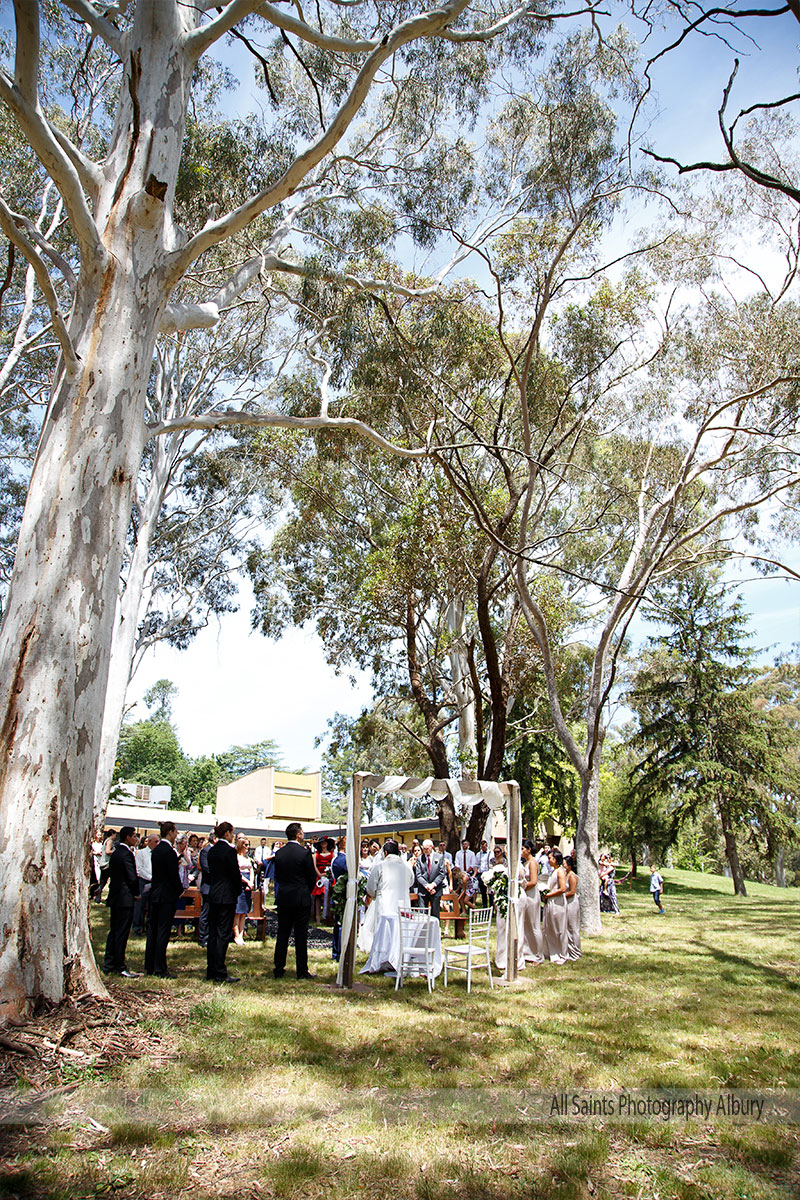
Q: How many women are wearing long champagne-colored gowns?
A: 4